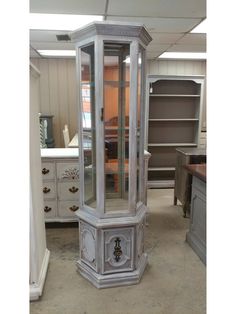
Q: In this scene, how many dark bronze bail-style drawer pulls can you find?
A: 5